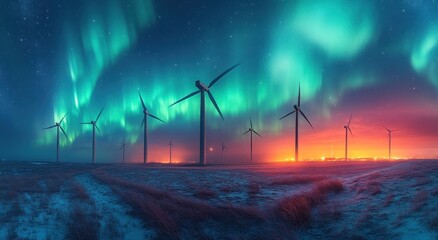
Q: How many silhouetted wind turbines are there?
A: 11